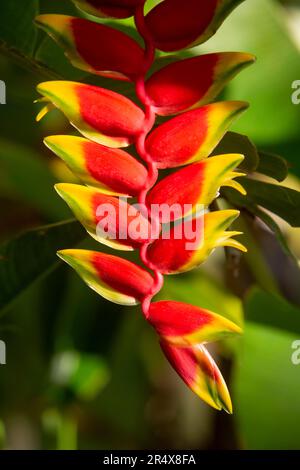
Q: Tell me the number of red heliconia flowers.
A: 13